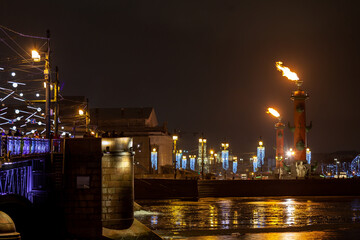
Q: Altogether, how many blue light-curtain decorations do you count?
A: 9